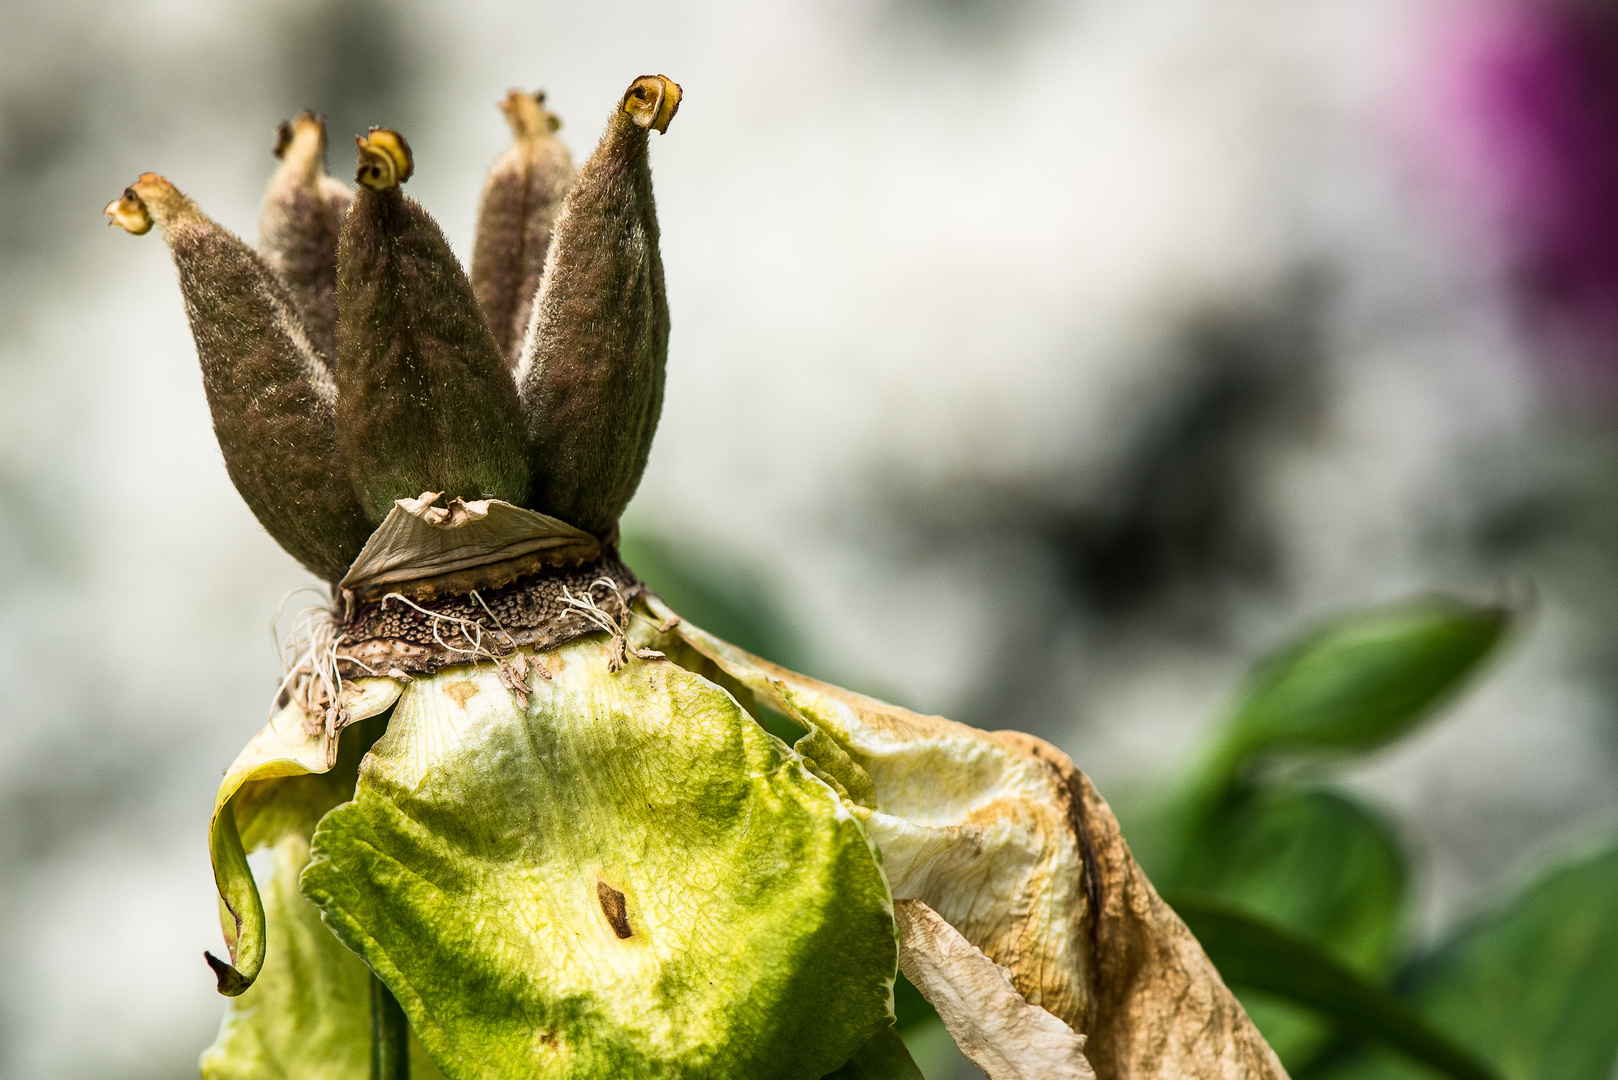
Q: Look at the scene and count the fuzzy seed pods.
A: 5